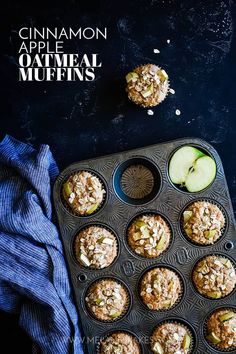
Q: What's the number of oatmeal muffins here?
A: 11